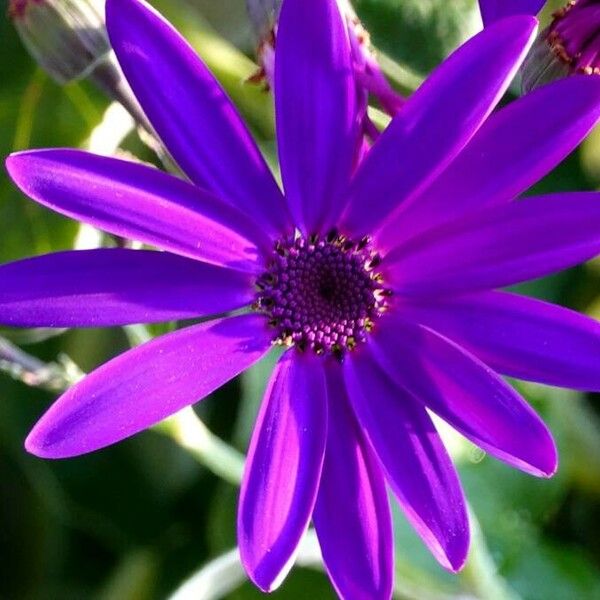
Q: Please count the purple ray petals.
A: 13